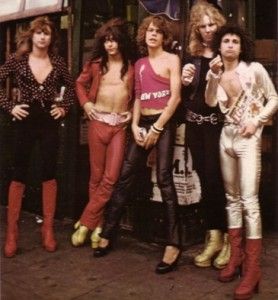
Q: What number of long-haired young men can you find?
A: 5